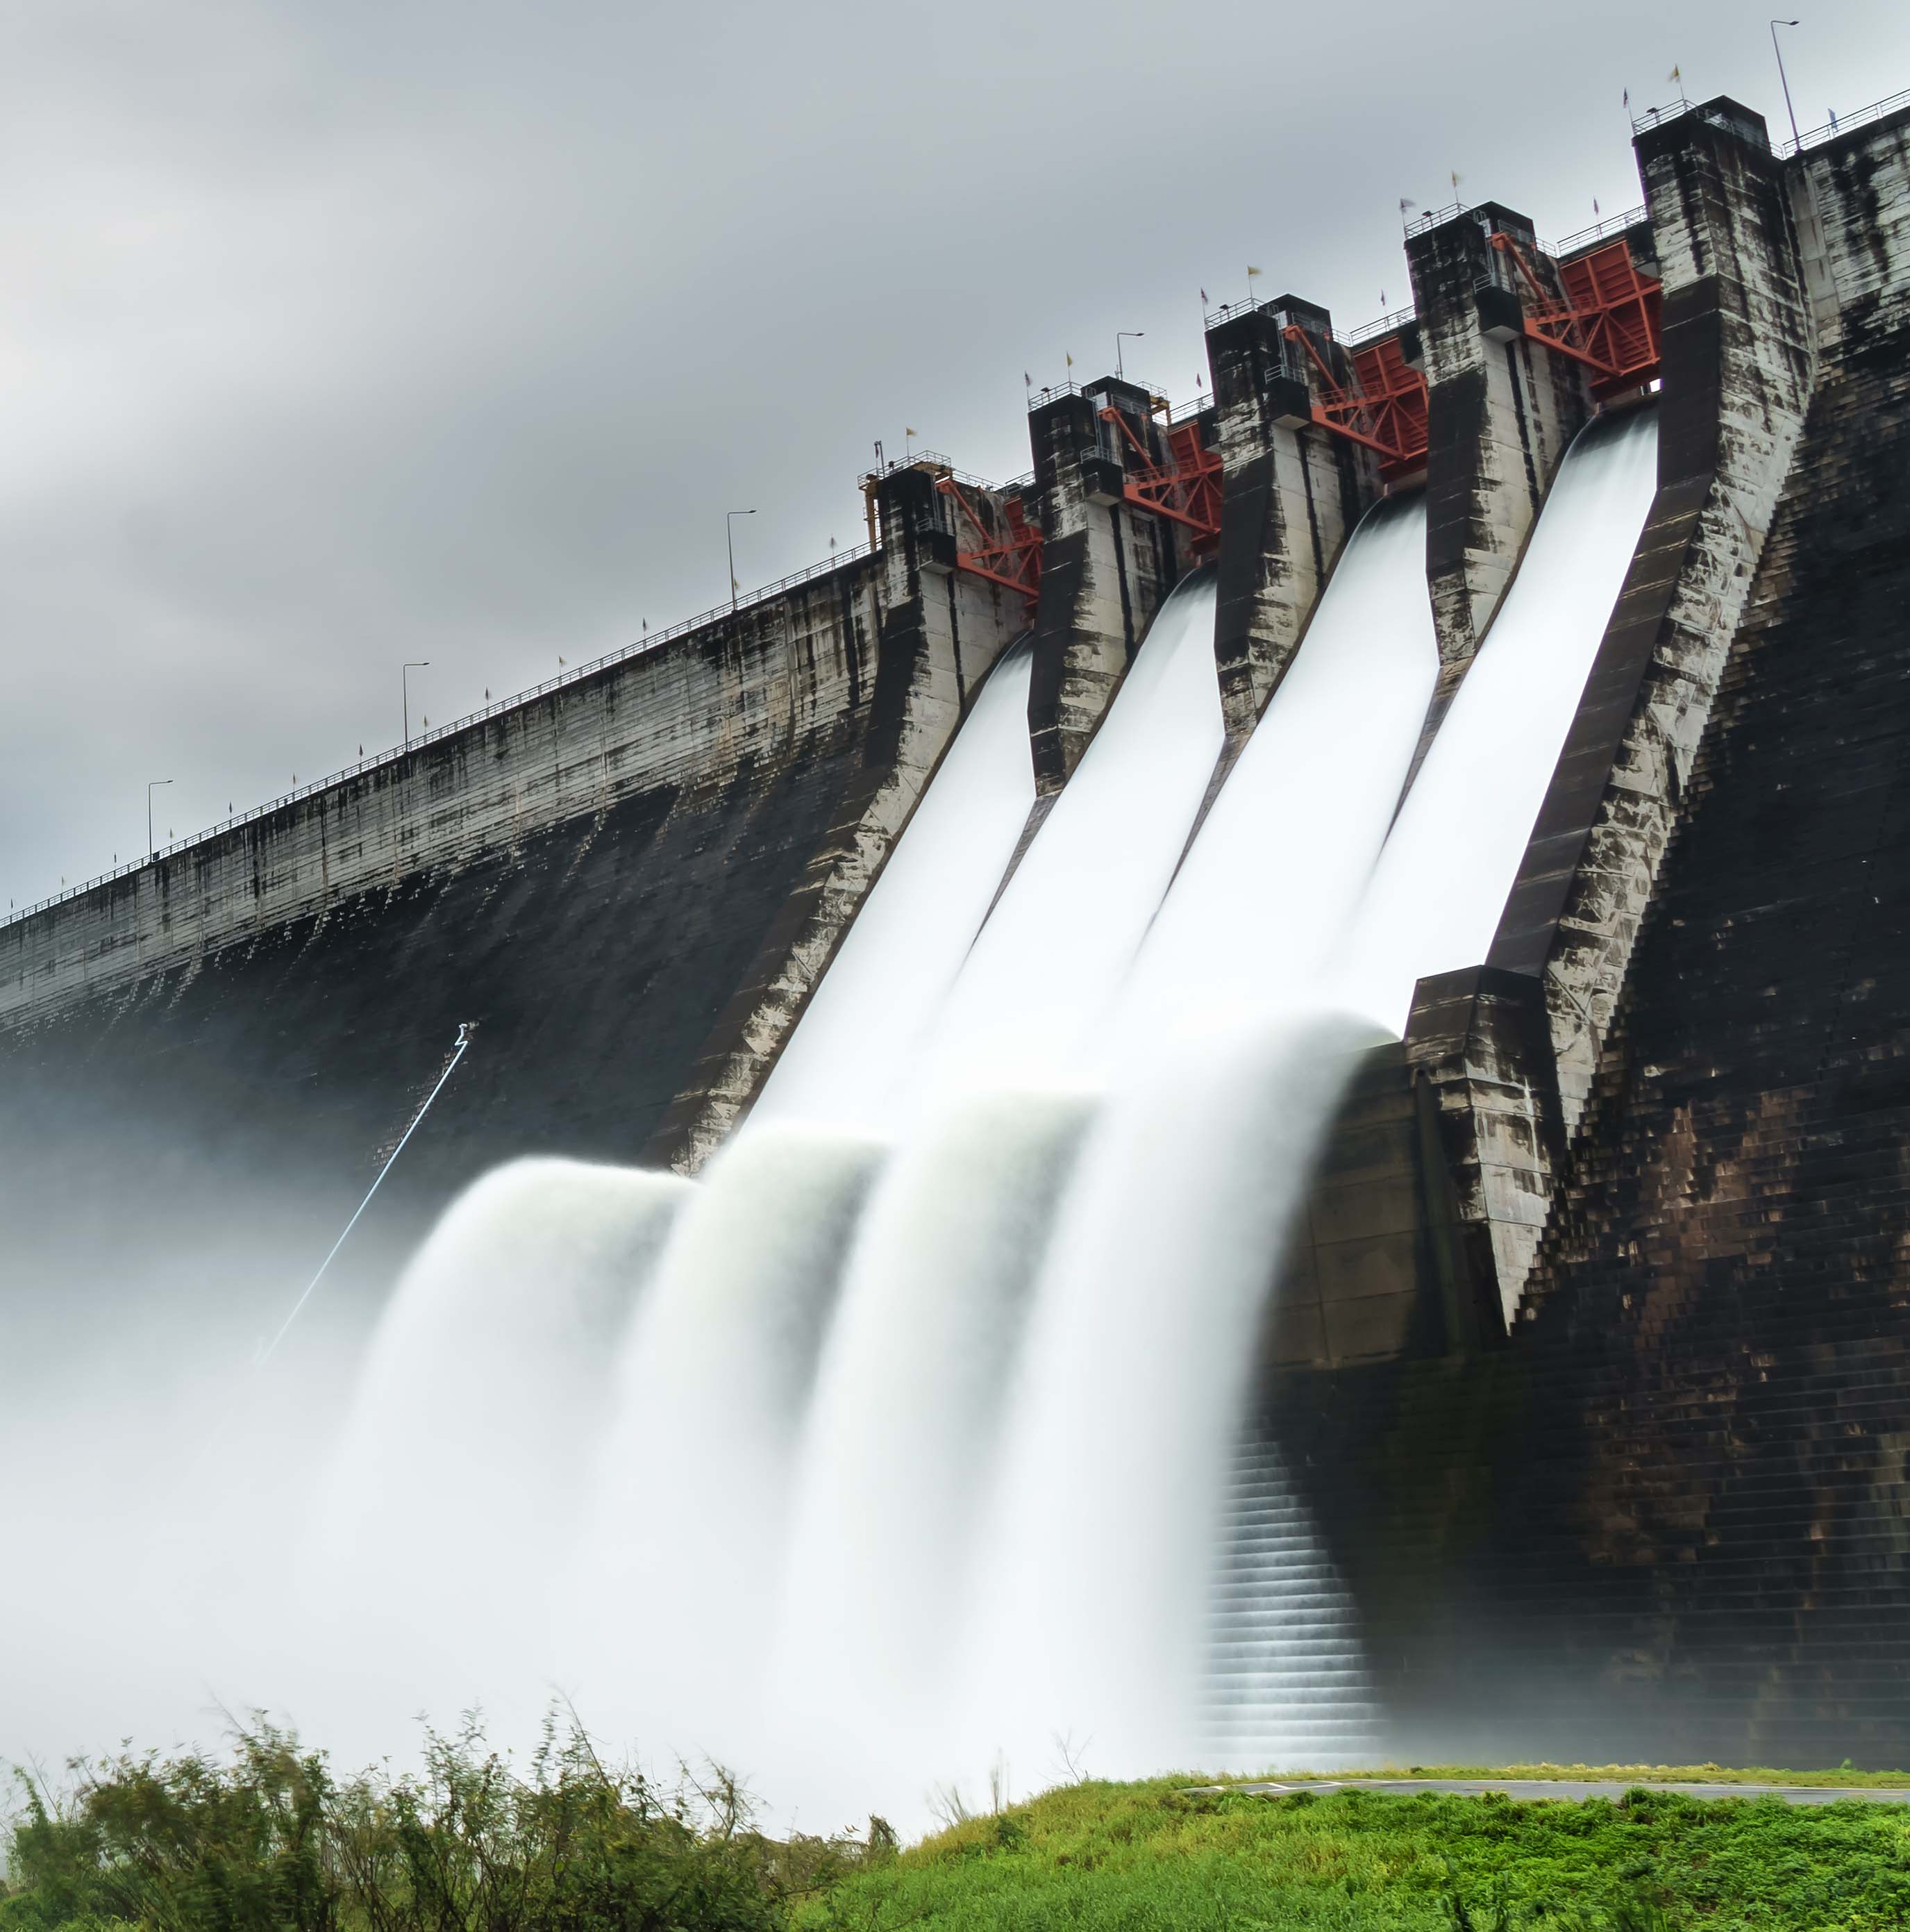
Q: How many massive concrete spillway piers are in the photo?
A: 5